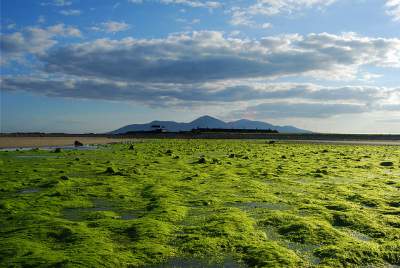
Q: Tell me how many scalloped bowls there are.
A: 0